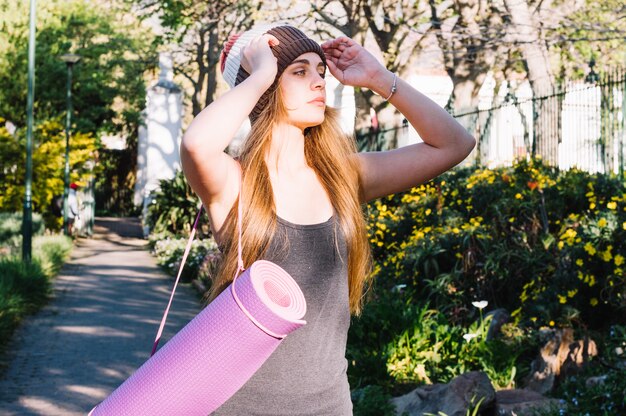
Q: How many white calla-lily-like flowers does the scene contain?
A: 2